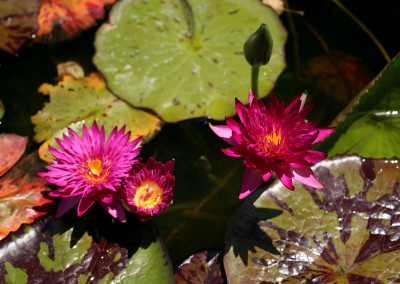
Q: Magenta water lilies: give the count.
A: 3